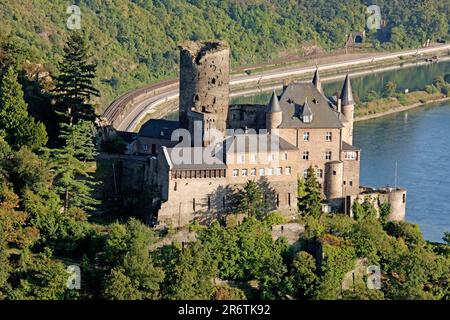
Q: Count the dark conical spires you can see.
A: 3